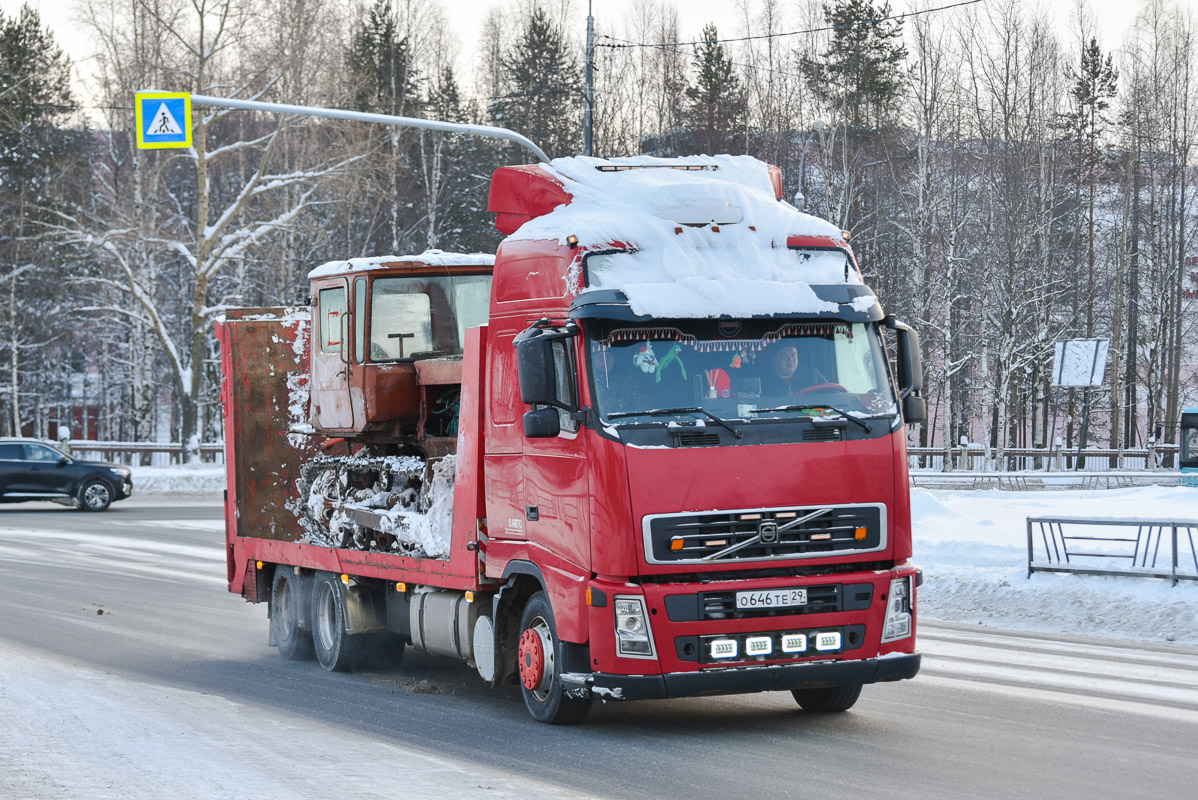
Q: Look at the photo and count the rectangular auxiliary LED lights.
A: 4